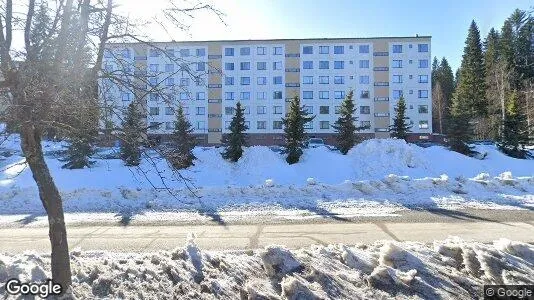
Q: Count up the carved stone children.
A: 0